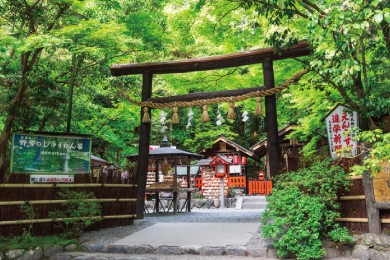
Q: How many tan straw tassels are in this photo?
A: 5